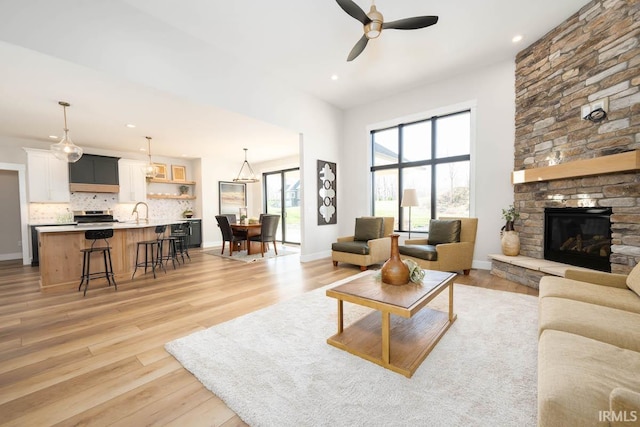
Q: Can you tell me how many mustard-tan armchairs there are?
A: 2